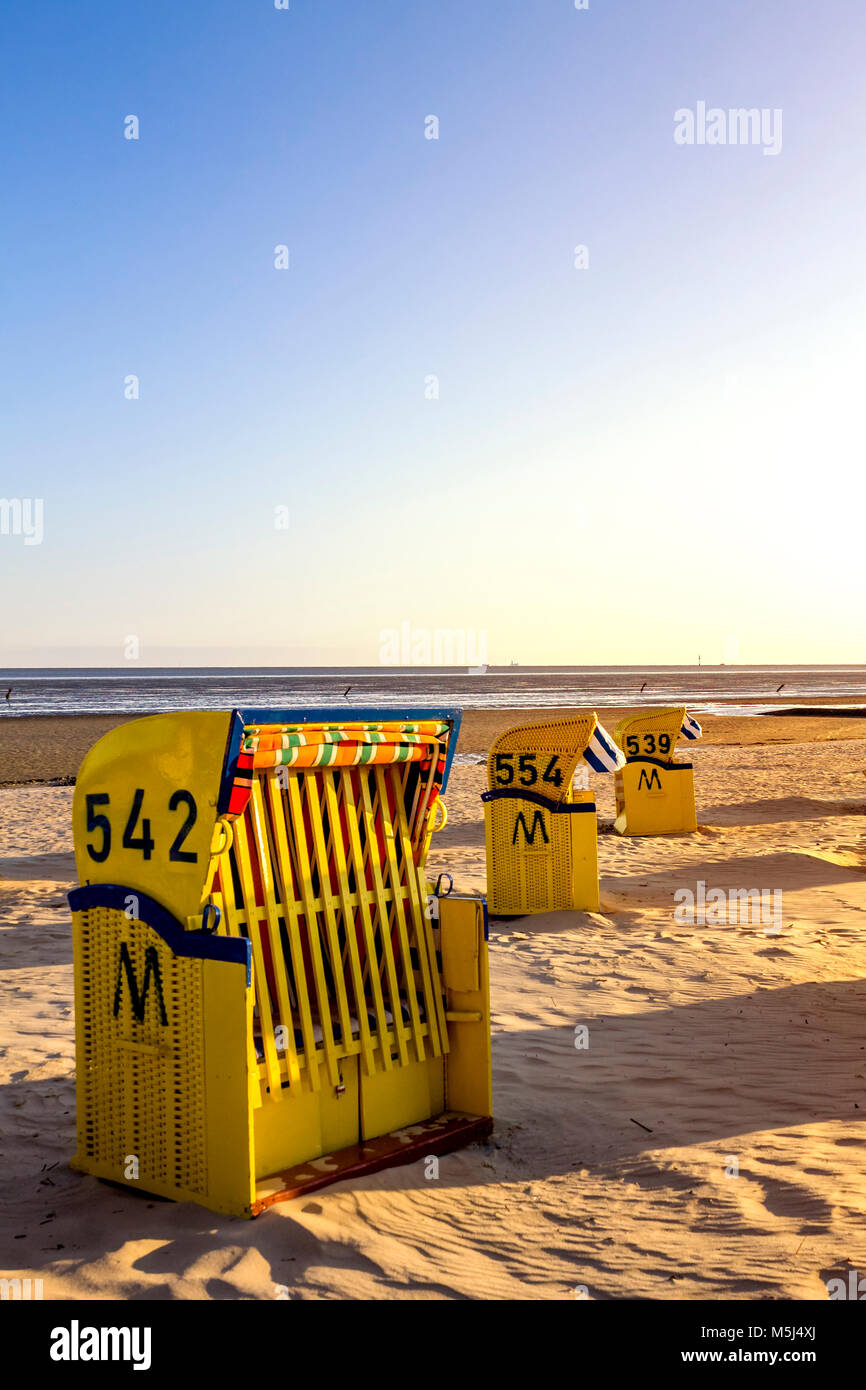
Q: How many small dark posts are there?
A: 4